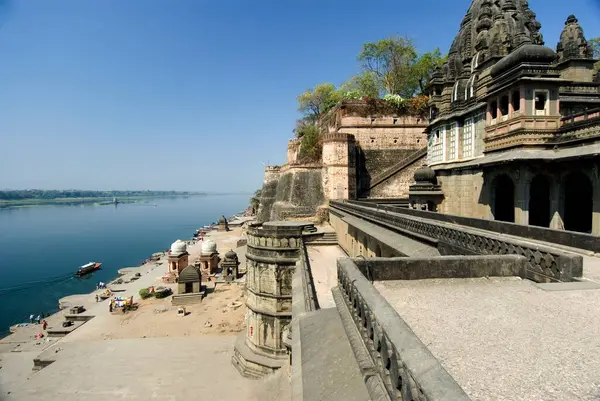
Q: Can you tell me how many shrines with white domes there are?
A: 2